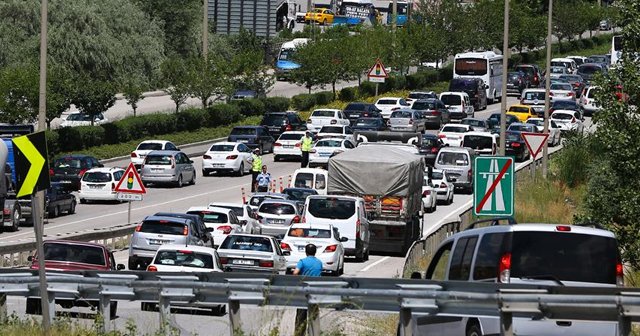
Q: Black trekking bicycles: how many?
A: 0